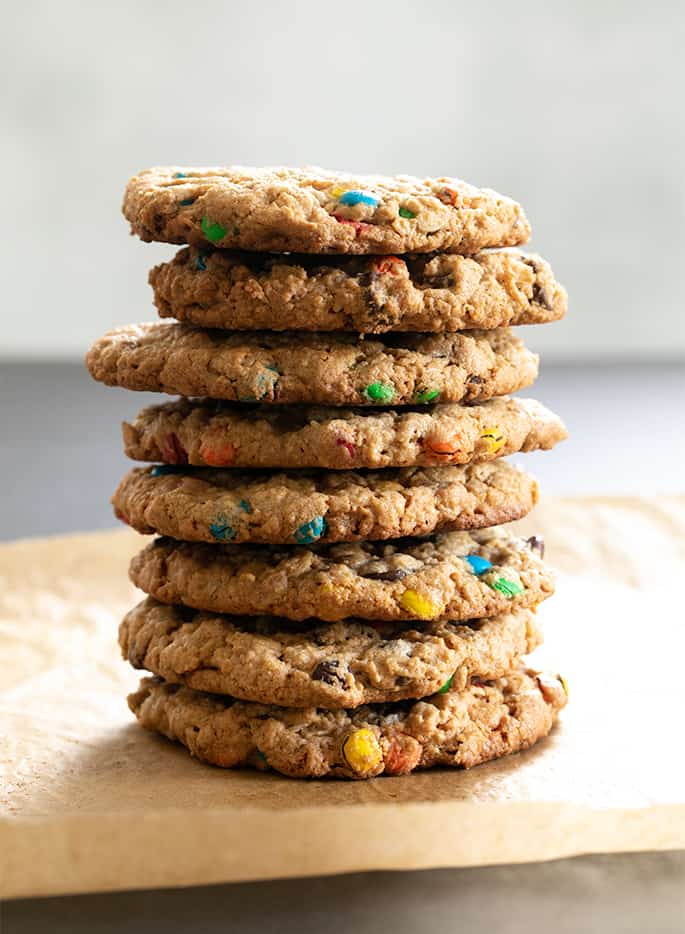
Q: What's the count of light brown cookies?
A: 8